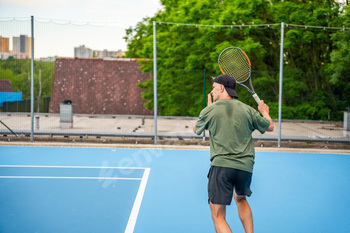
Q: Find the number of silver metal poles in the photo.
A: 3